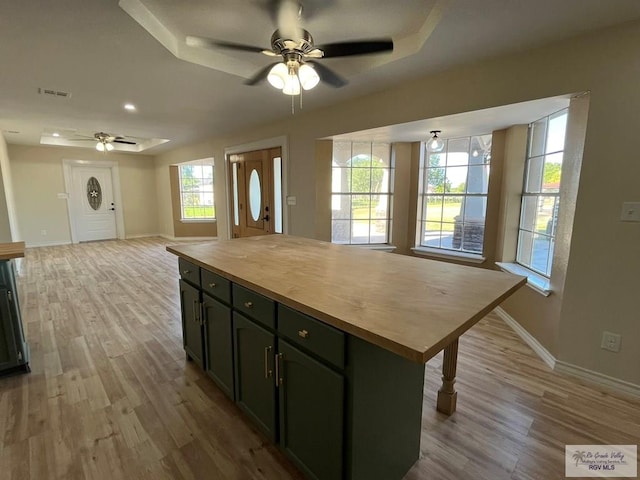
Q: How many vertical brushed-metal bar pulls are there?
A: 4